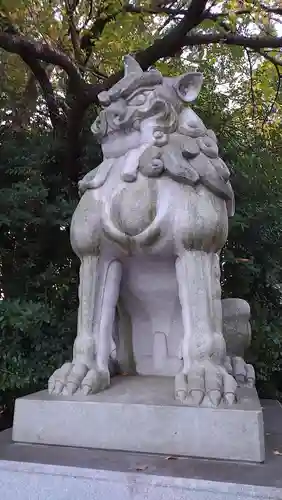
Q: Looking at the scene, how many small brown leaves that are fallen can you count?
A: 3